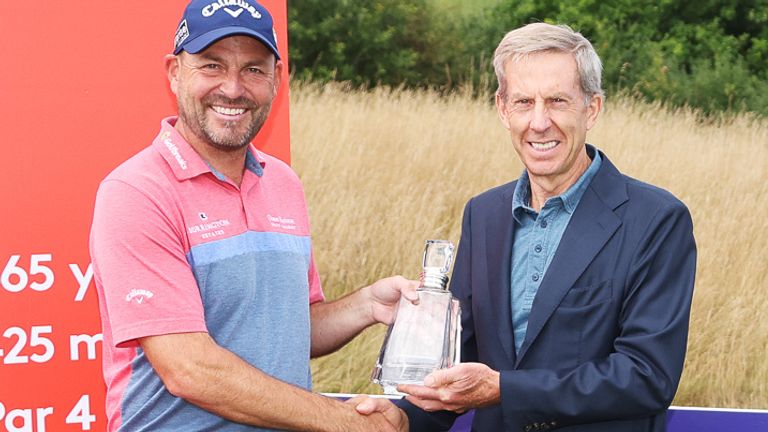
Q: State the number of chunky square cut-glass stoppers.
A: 1